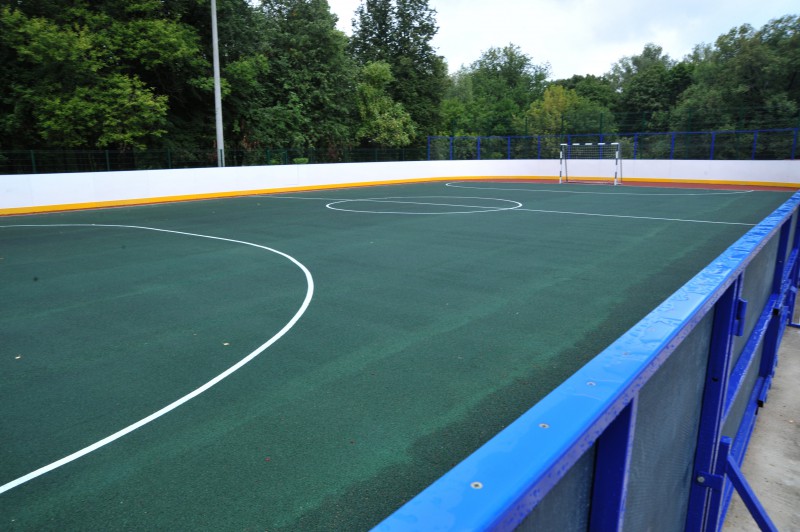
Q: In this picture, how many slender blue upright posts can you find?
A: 12